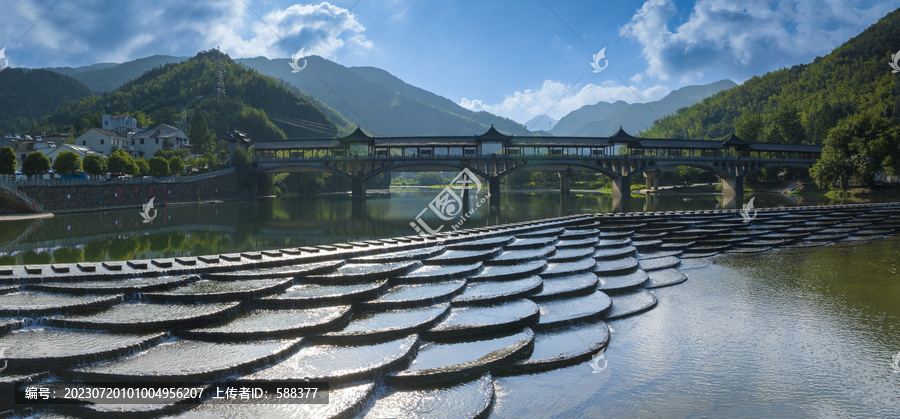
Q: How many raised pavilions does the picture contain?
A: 4